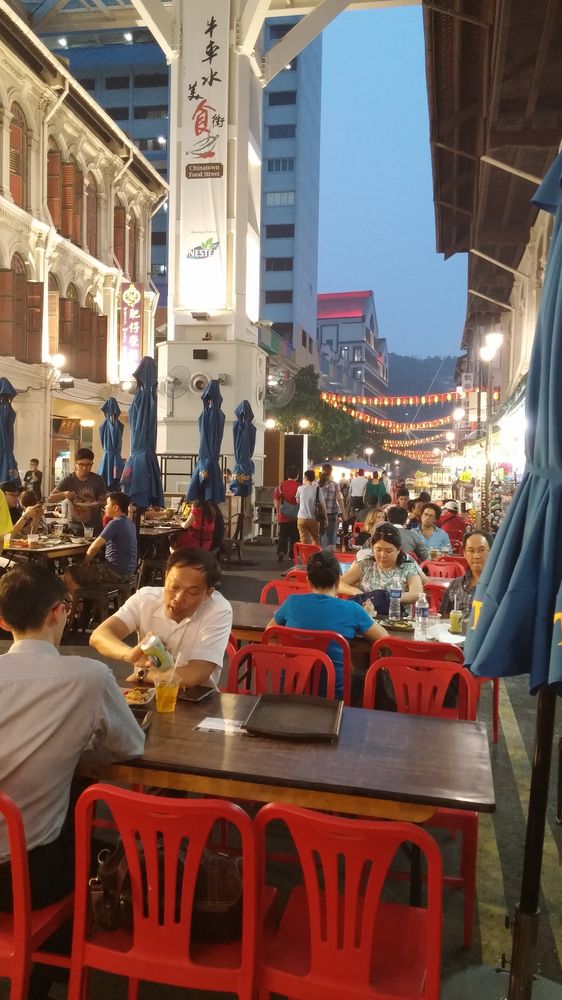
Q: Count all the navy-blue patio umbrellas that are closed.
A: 6